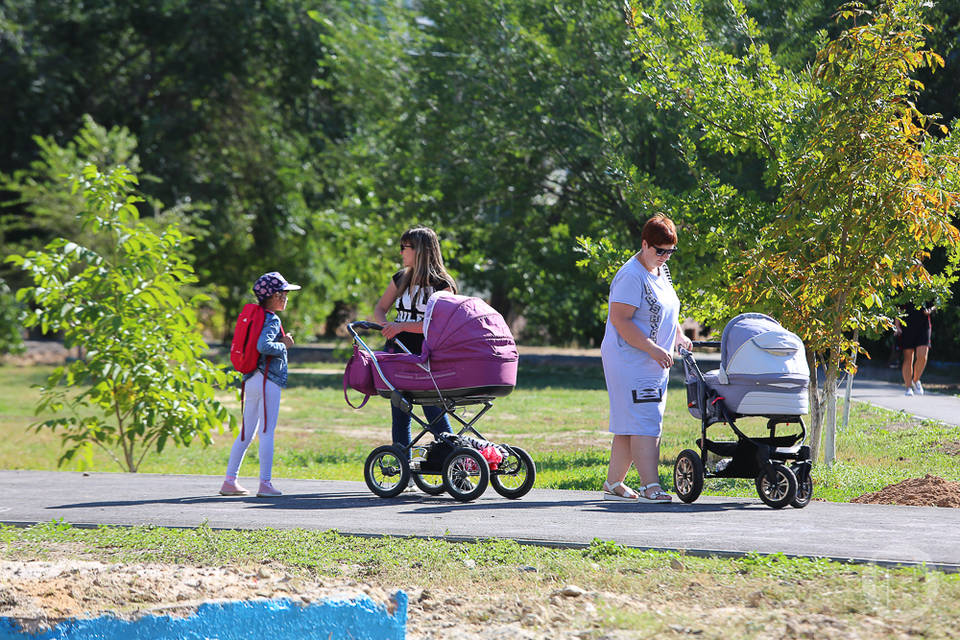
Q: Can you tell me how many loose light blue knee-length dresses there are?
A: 1